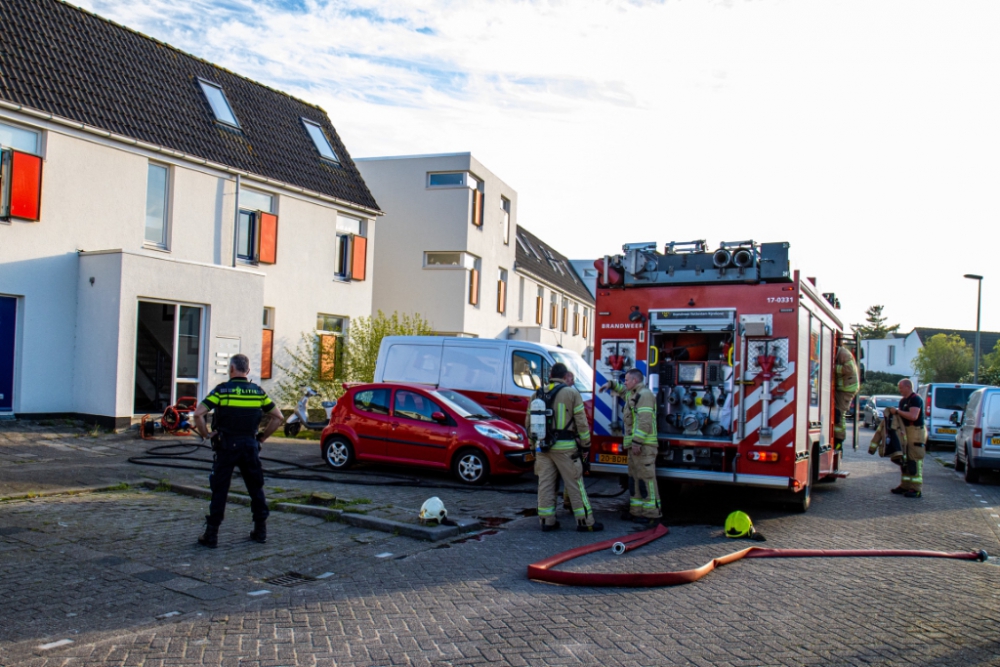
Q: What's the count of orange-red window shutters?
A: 13